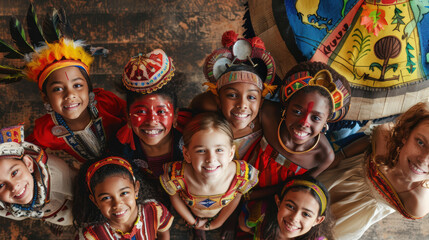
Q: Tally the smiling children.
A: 9